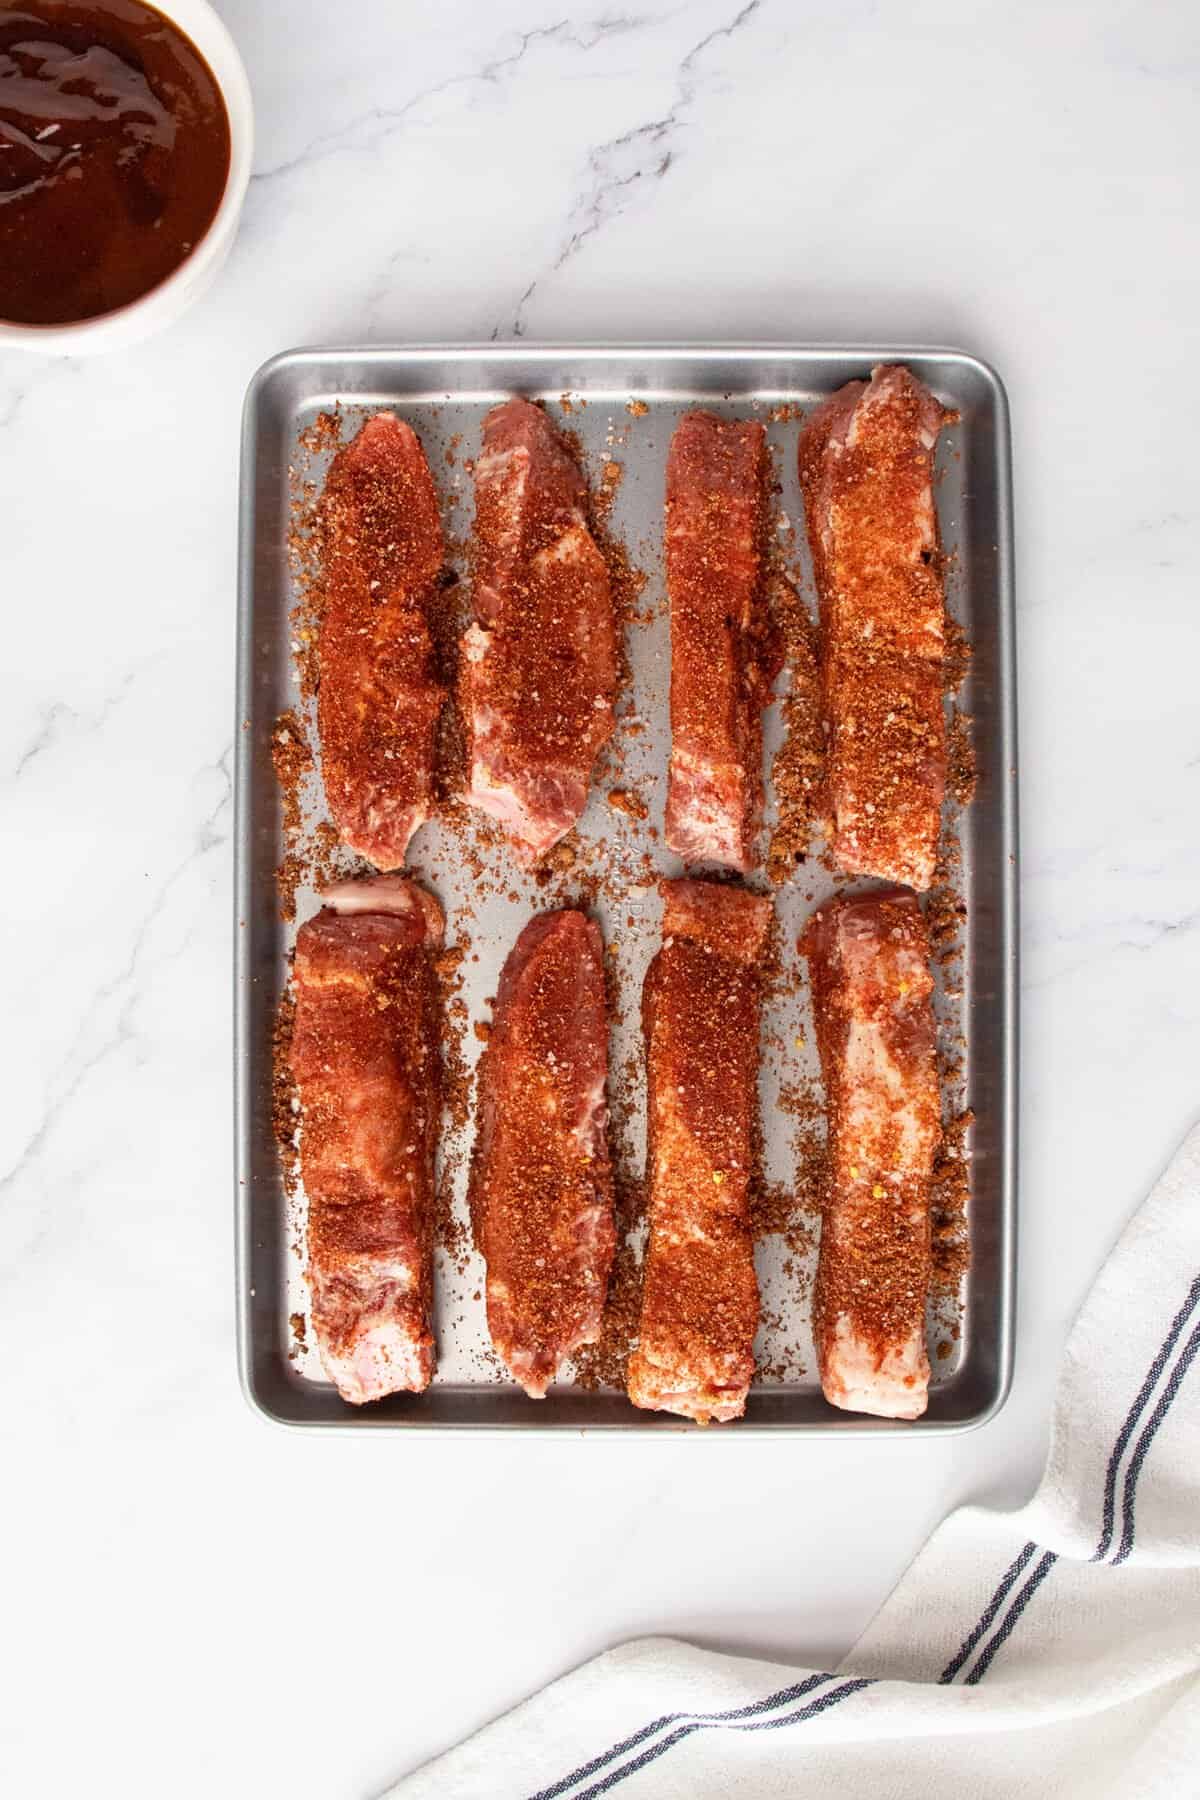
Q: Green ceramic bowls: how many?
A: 0